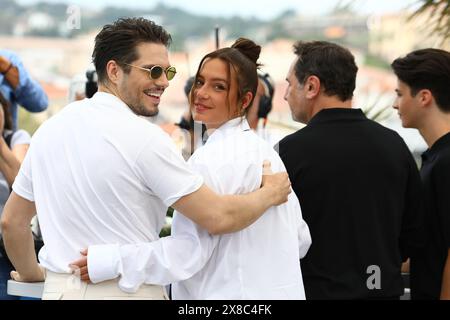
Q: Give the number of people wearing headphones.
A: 1